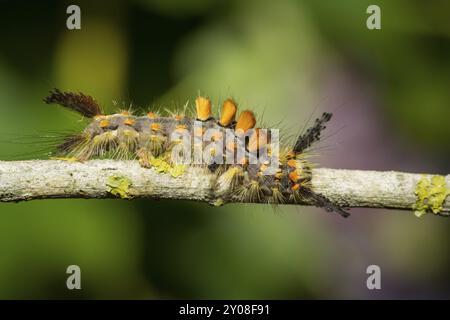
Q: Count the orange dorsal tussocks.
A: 4